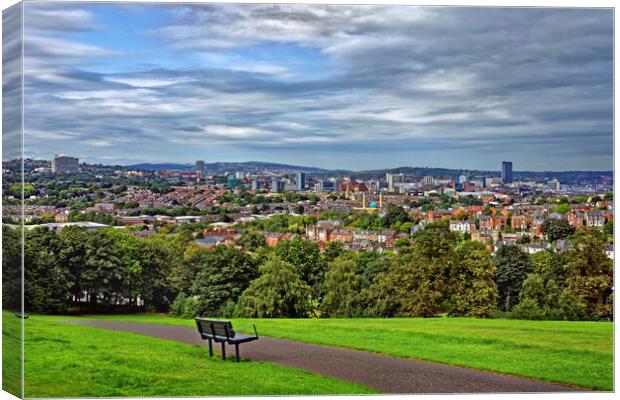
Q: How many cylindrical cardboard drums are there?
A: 0